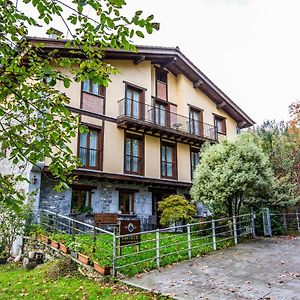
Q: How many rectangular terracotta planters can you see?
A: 5